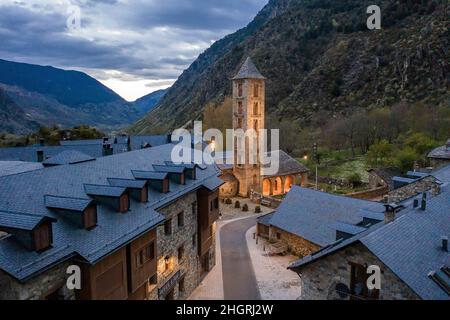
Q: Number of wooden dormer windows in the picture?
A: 7